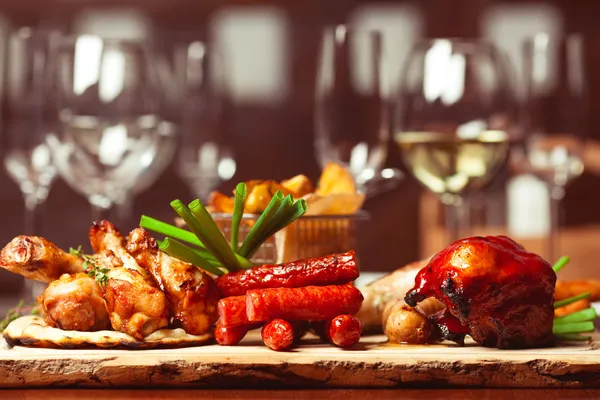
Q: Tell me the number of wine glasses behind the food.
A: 6